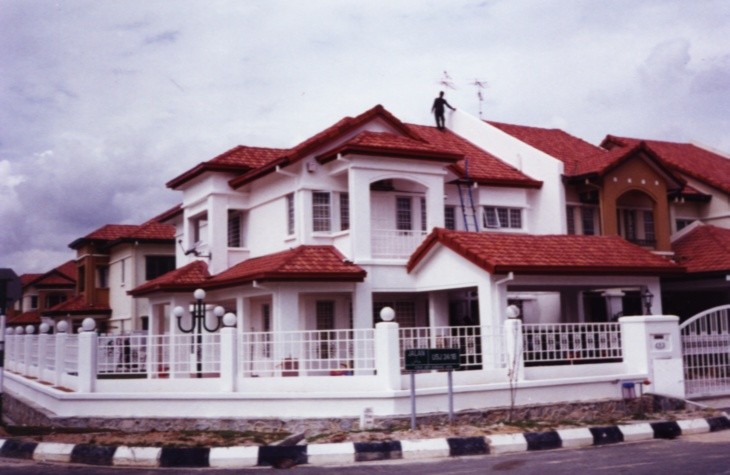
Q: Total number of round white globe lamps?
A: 12